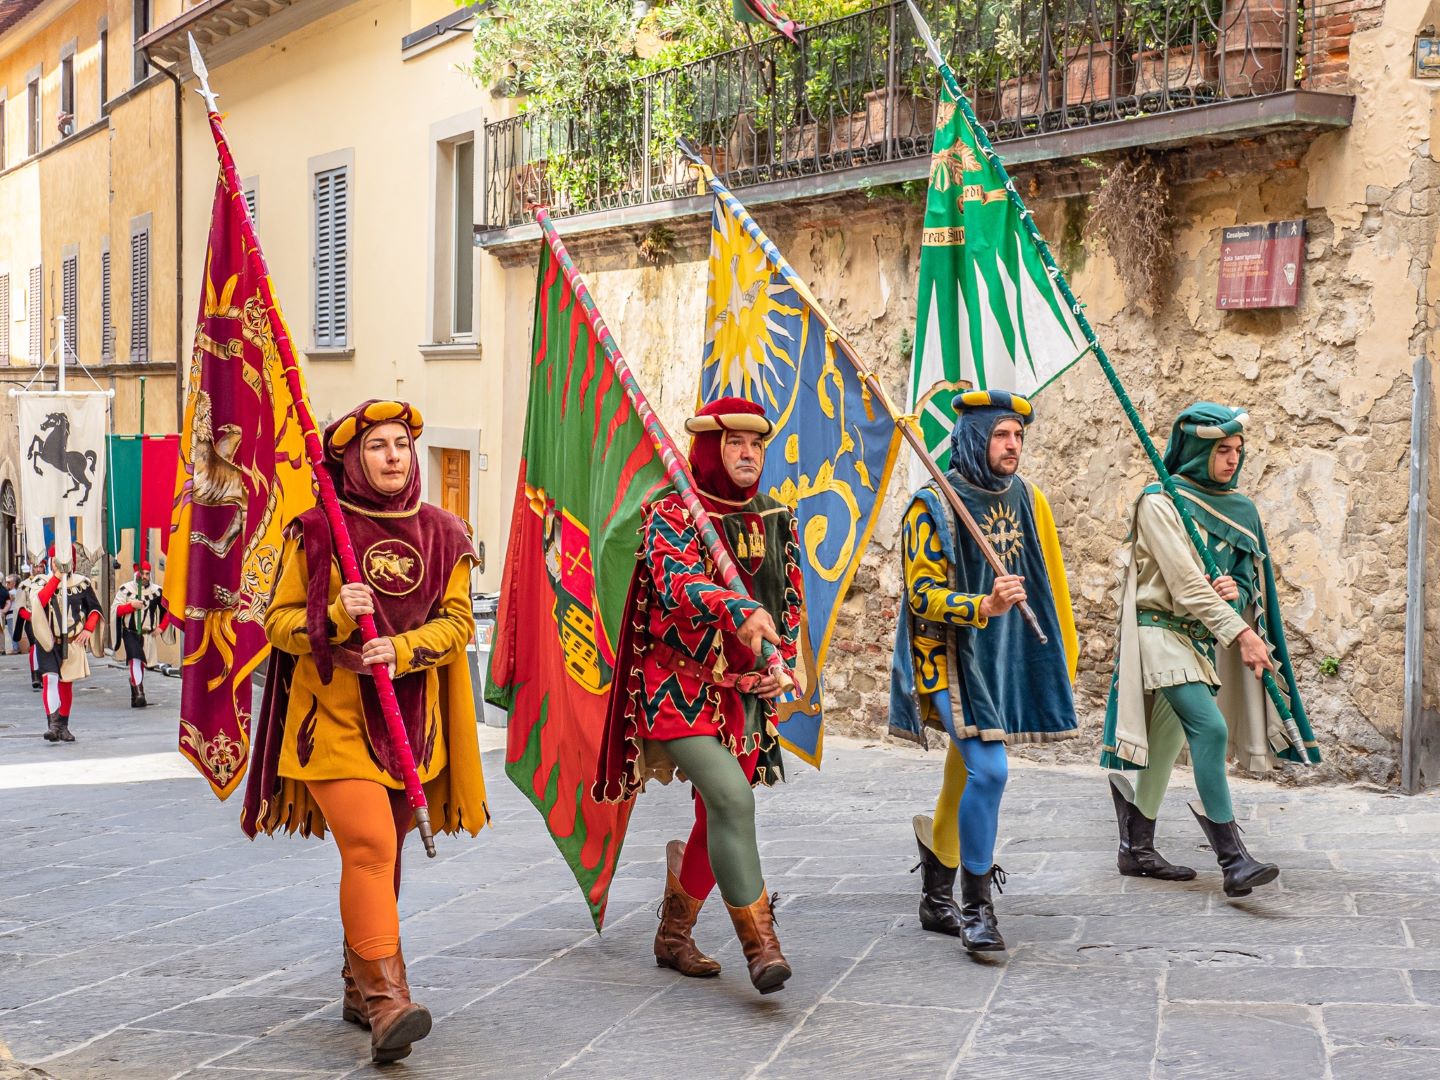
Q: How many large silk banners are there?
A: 4